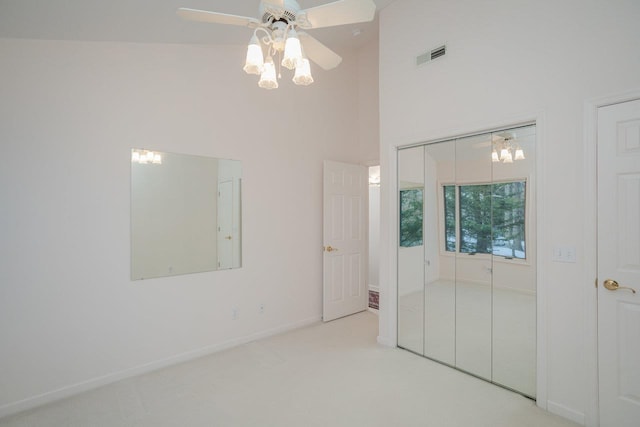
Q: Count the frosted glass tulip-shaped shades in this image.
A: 4